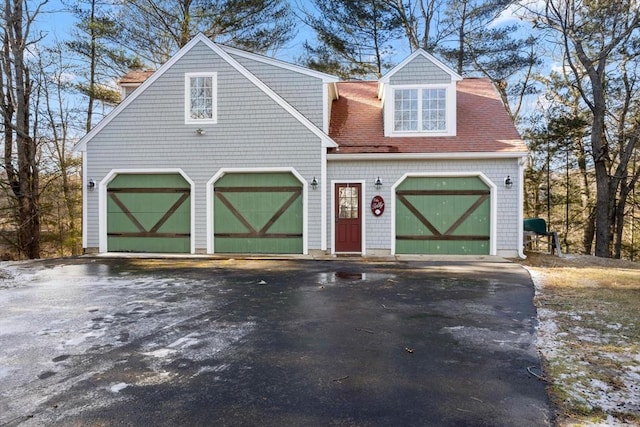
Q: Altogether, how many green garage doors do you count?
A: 3